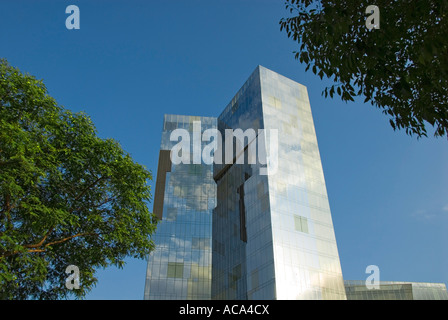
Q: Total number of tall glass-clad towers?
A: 2